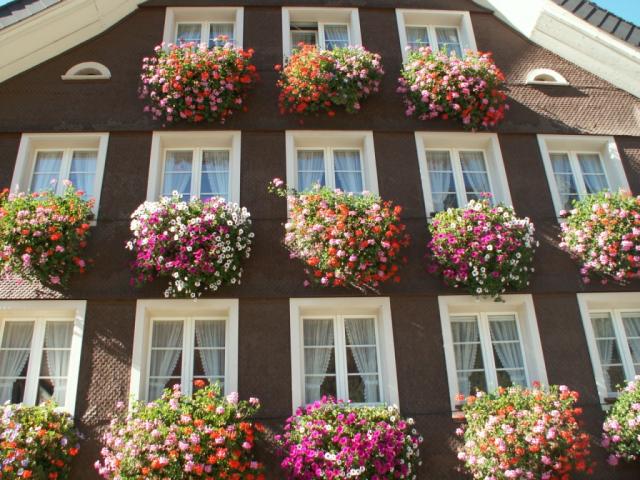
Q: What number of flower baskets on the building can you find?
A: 13